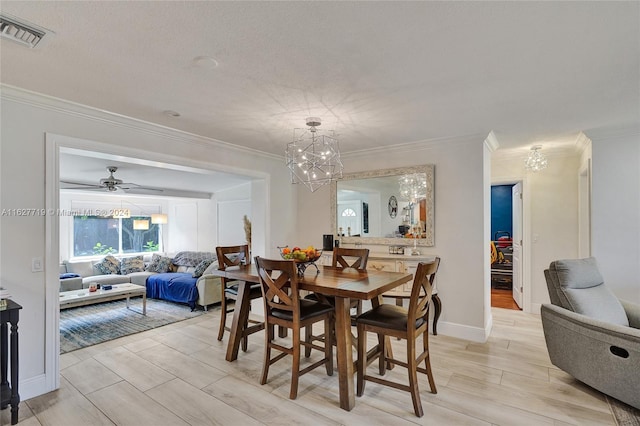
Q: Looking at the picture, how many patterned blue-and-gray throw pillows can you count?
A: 4